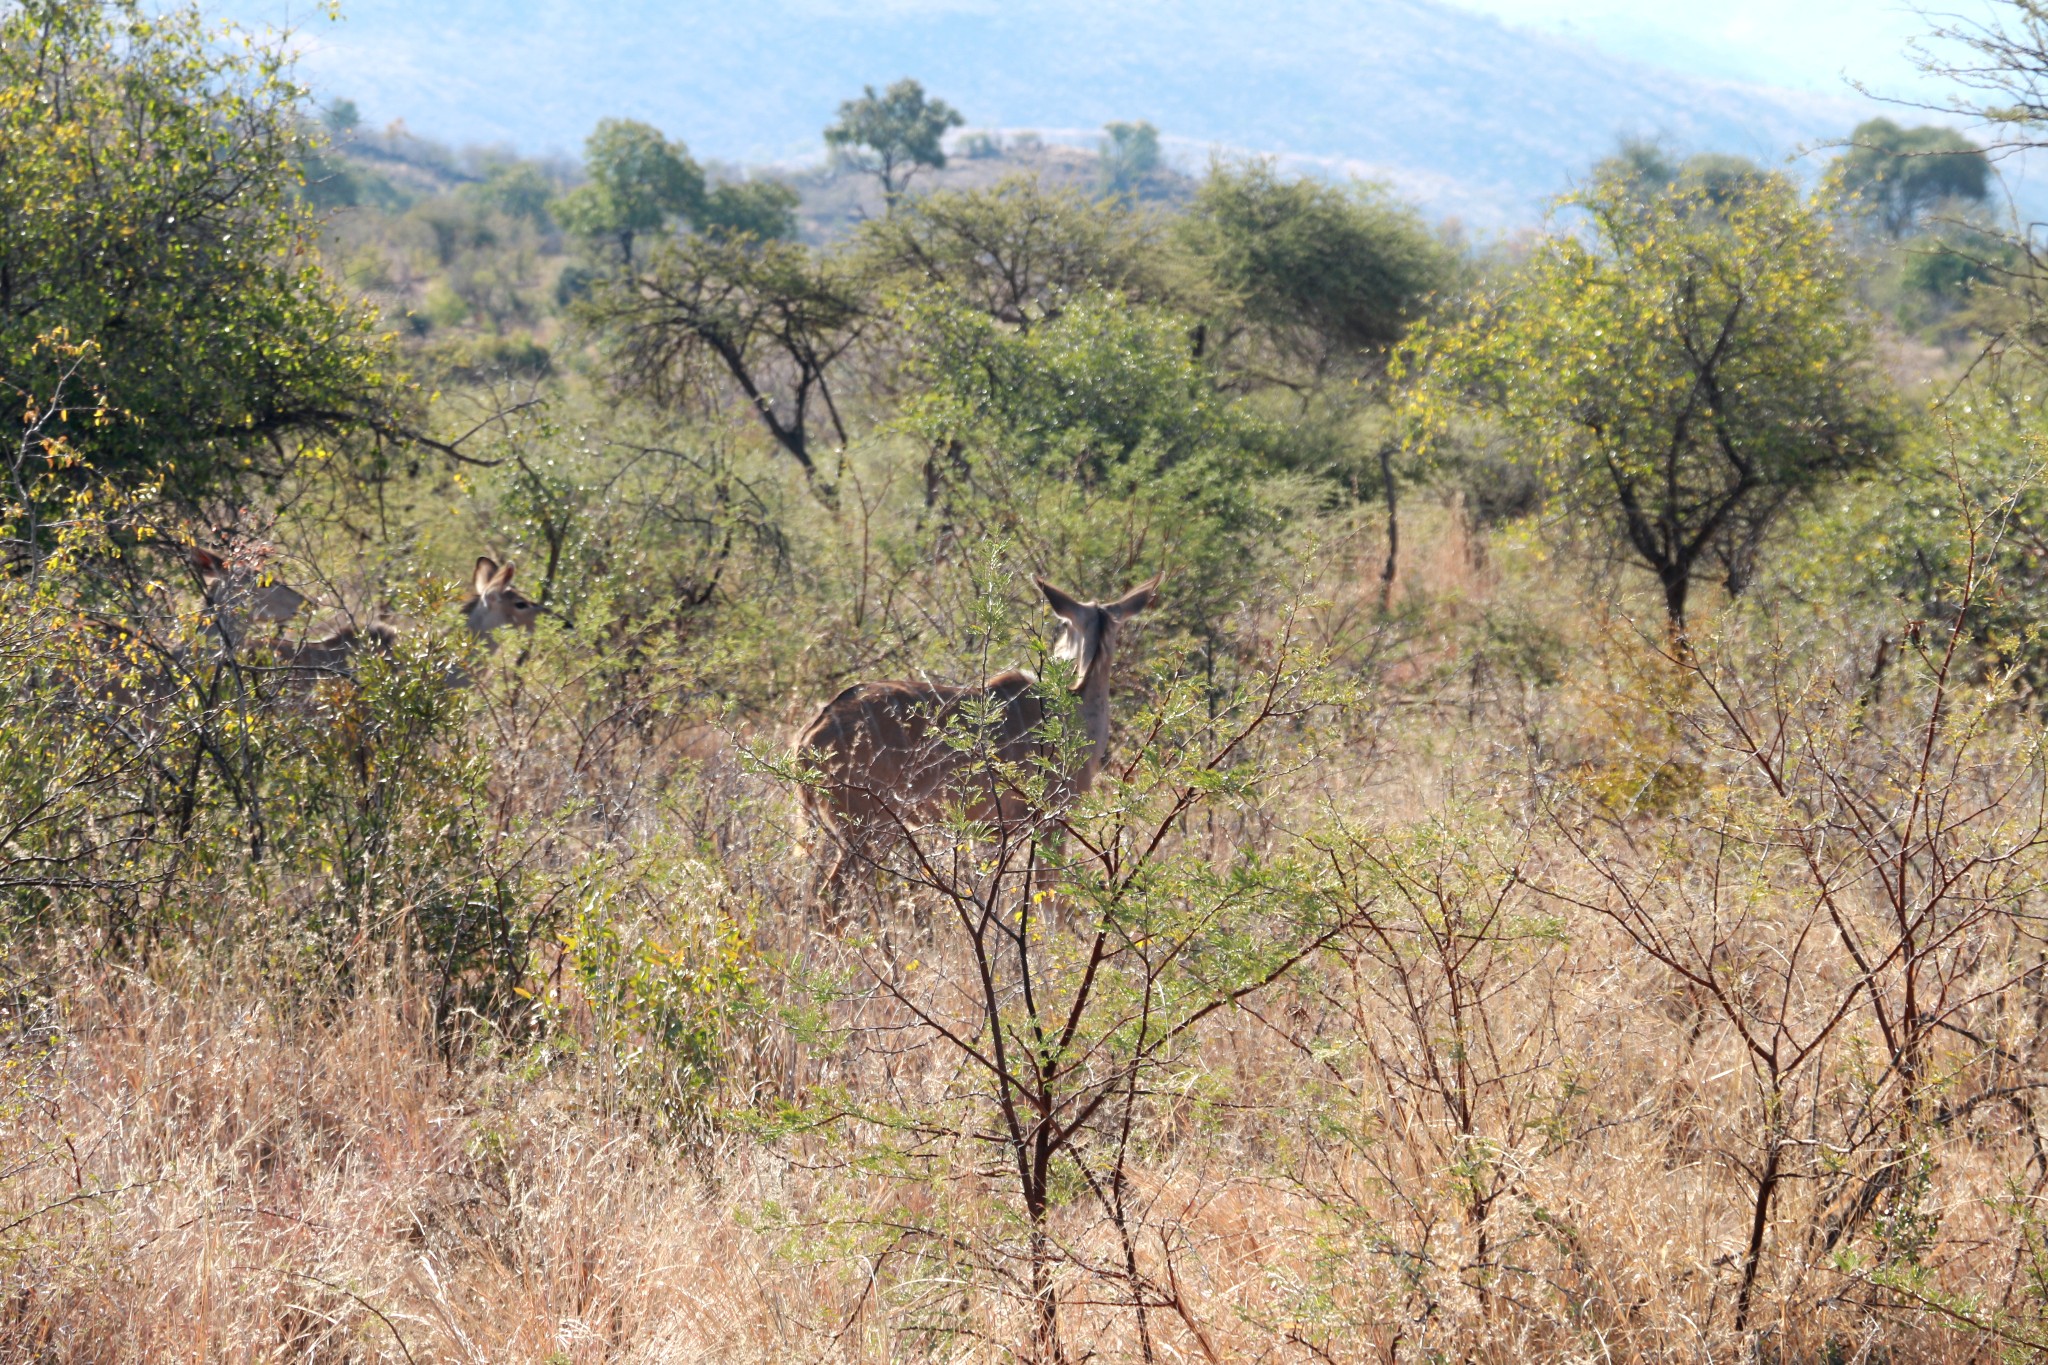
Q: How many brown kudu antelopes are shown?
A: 3